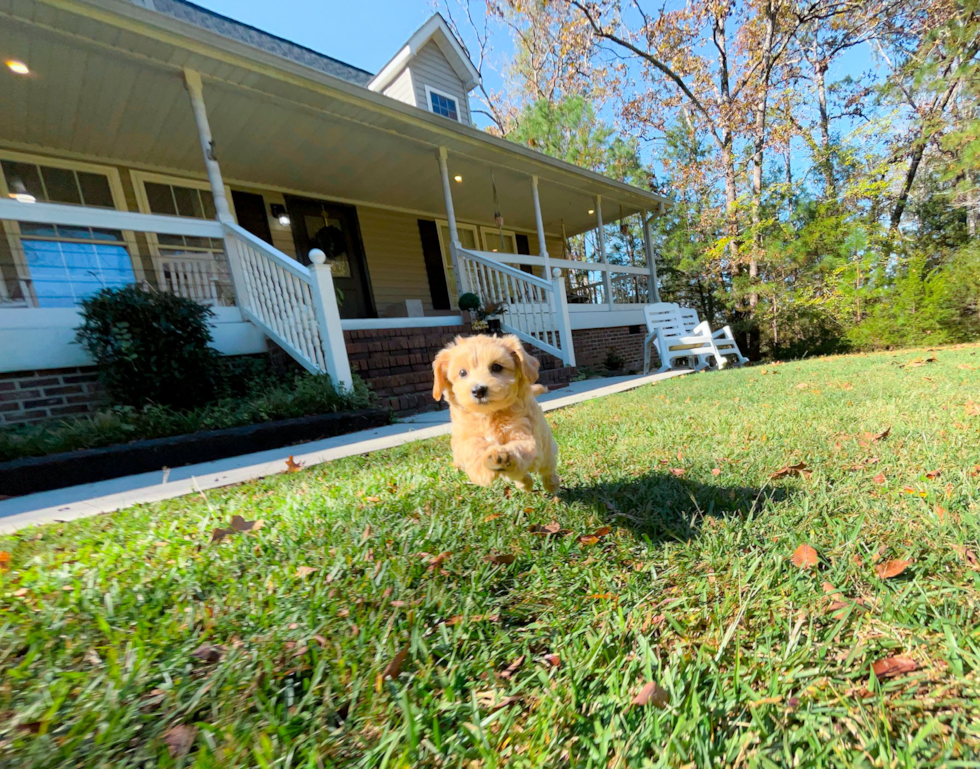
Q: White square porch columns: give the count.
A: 5